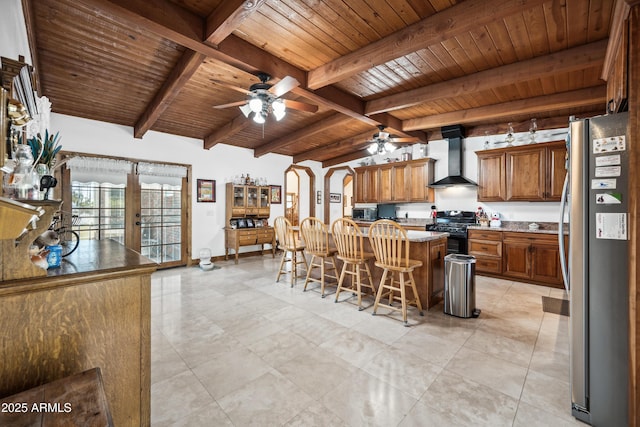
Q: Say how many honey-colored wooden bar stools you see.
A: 4